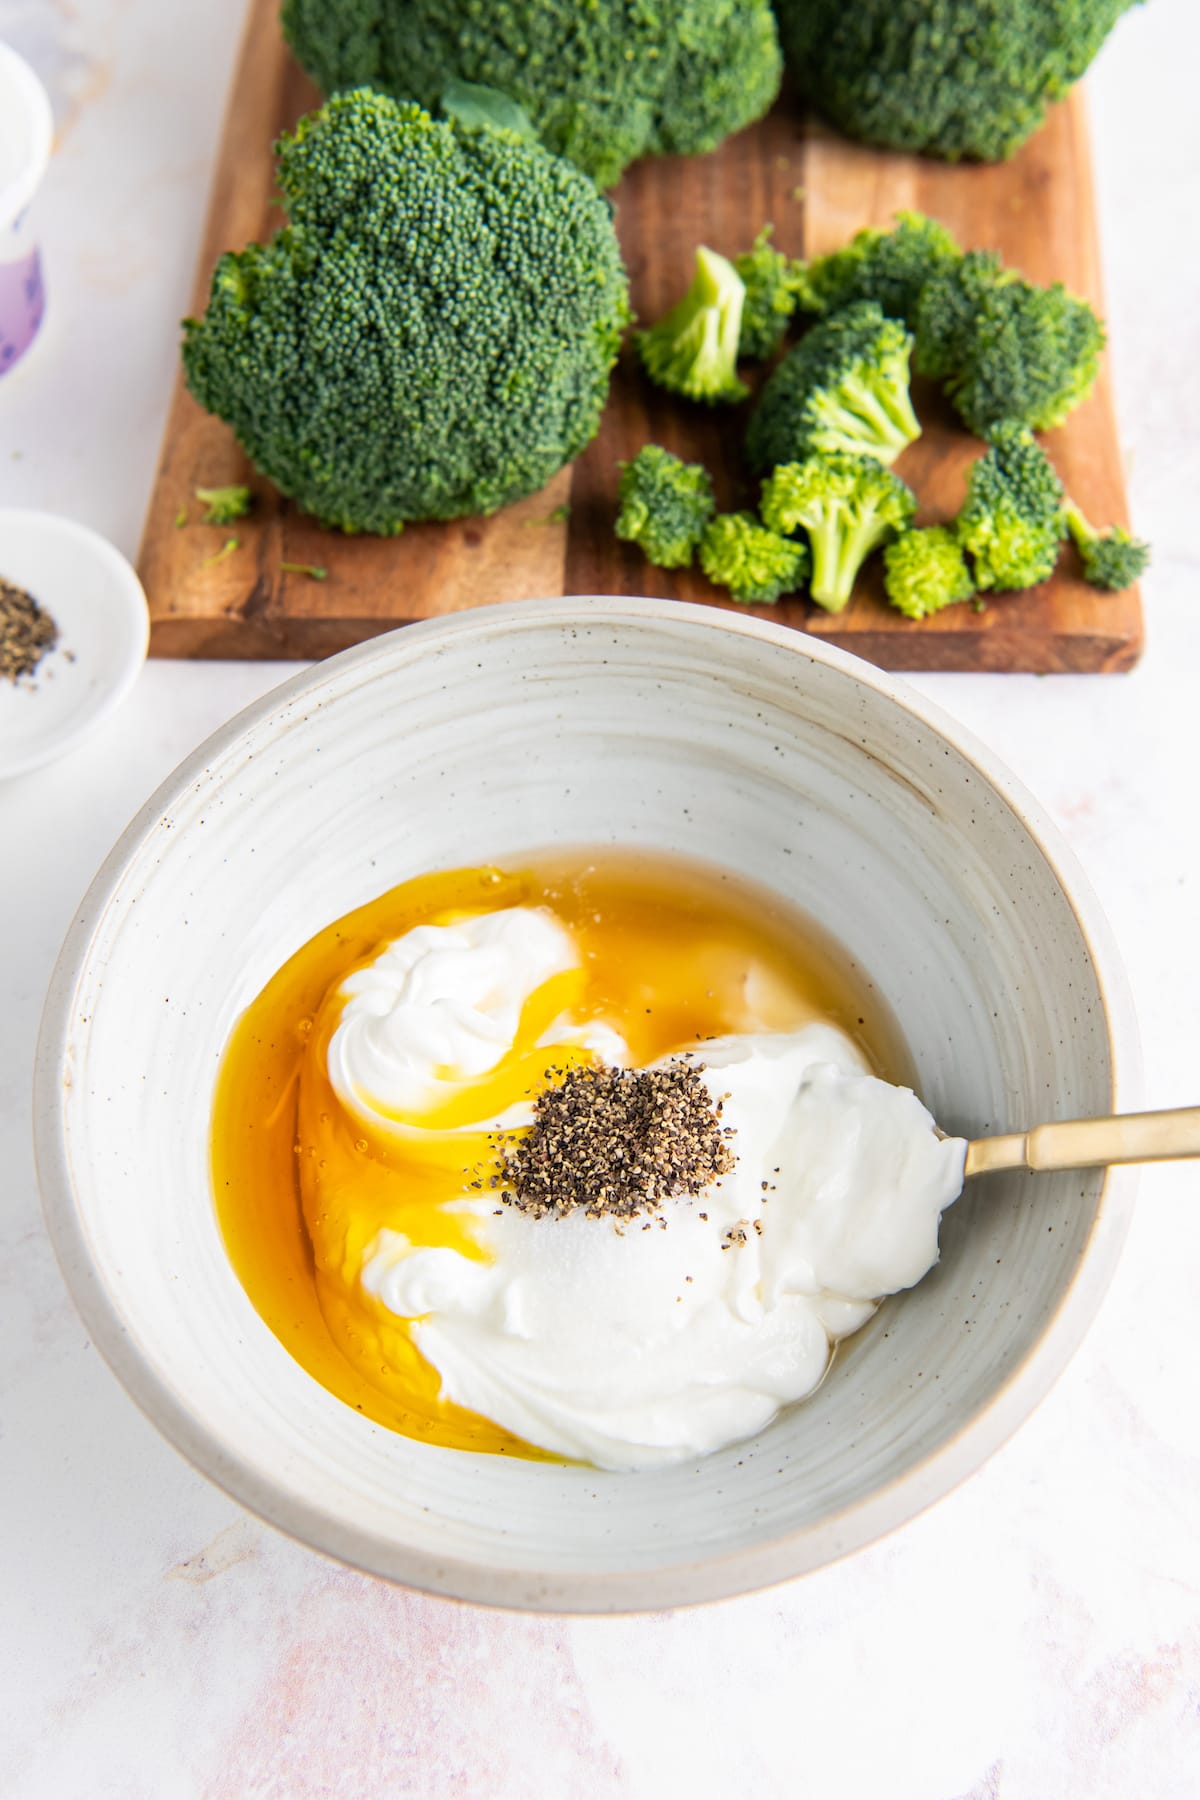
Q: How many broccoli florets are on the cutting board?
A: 12